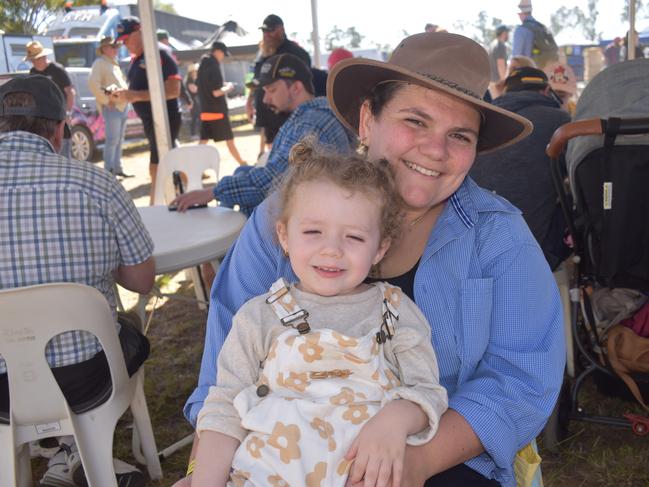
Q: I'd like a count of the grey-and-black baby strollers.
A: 1